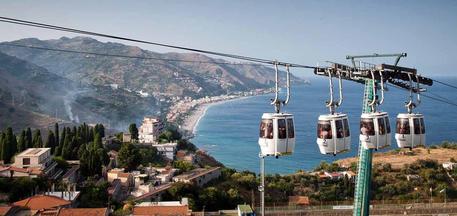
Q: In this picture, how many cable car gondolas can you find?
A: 4